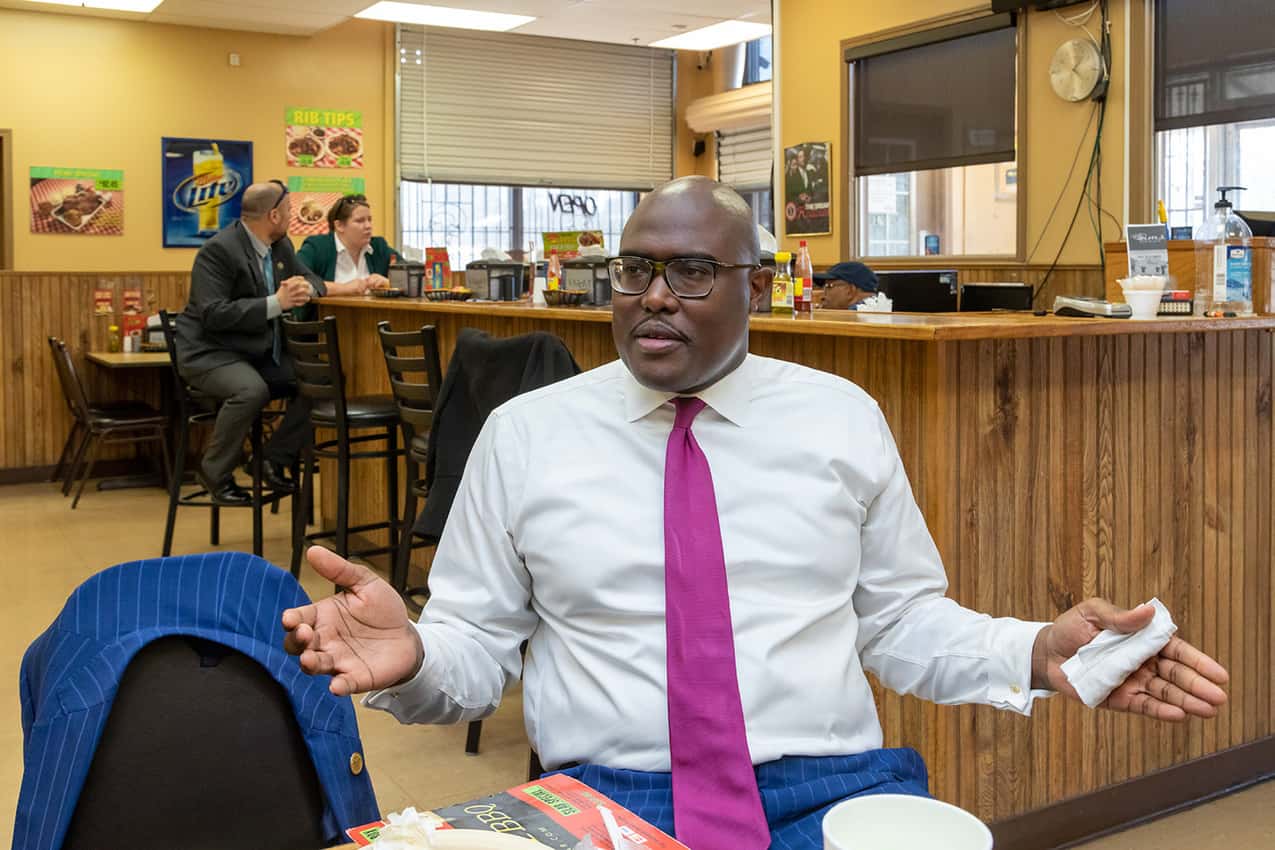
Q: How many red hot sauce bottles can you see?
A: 2